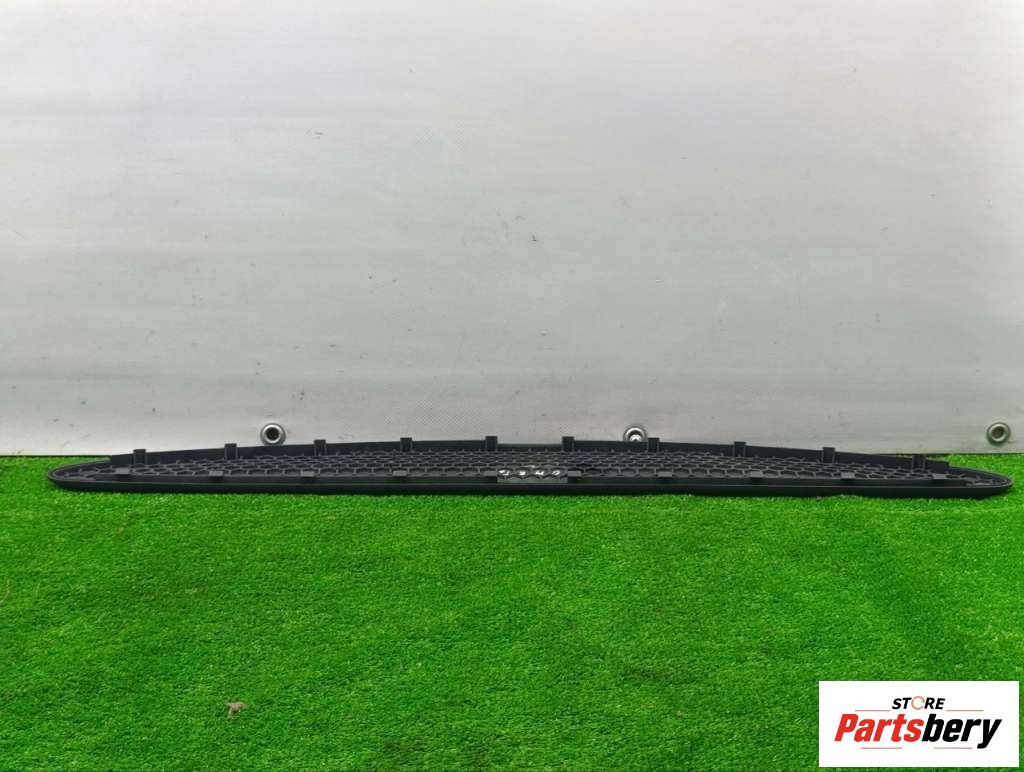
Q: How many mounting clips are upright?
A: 10